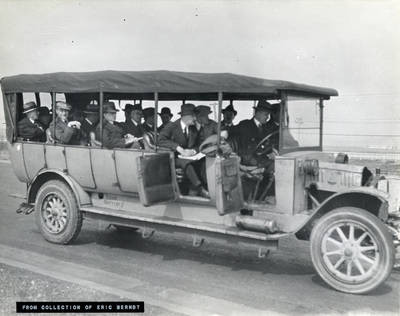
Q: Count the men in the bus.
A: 14